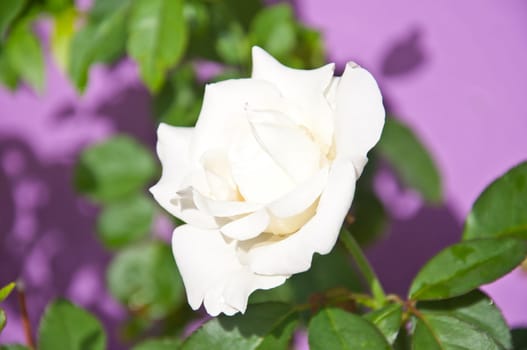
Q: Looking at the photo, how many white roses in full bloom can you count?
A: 1